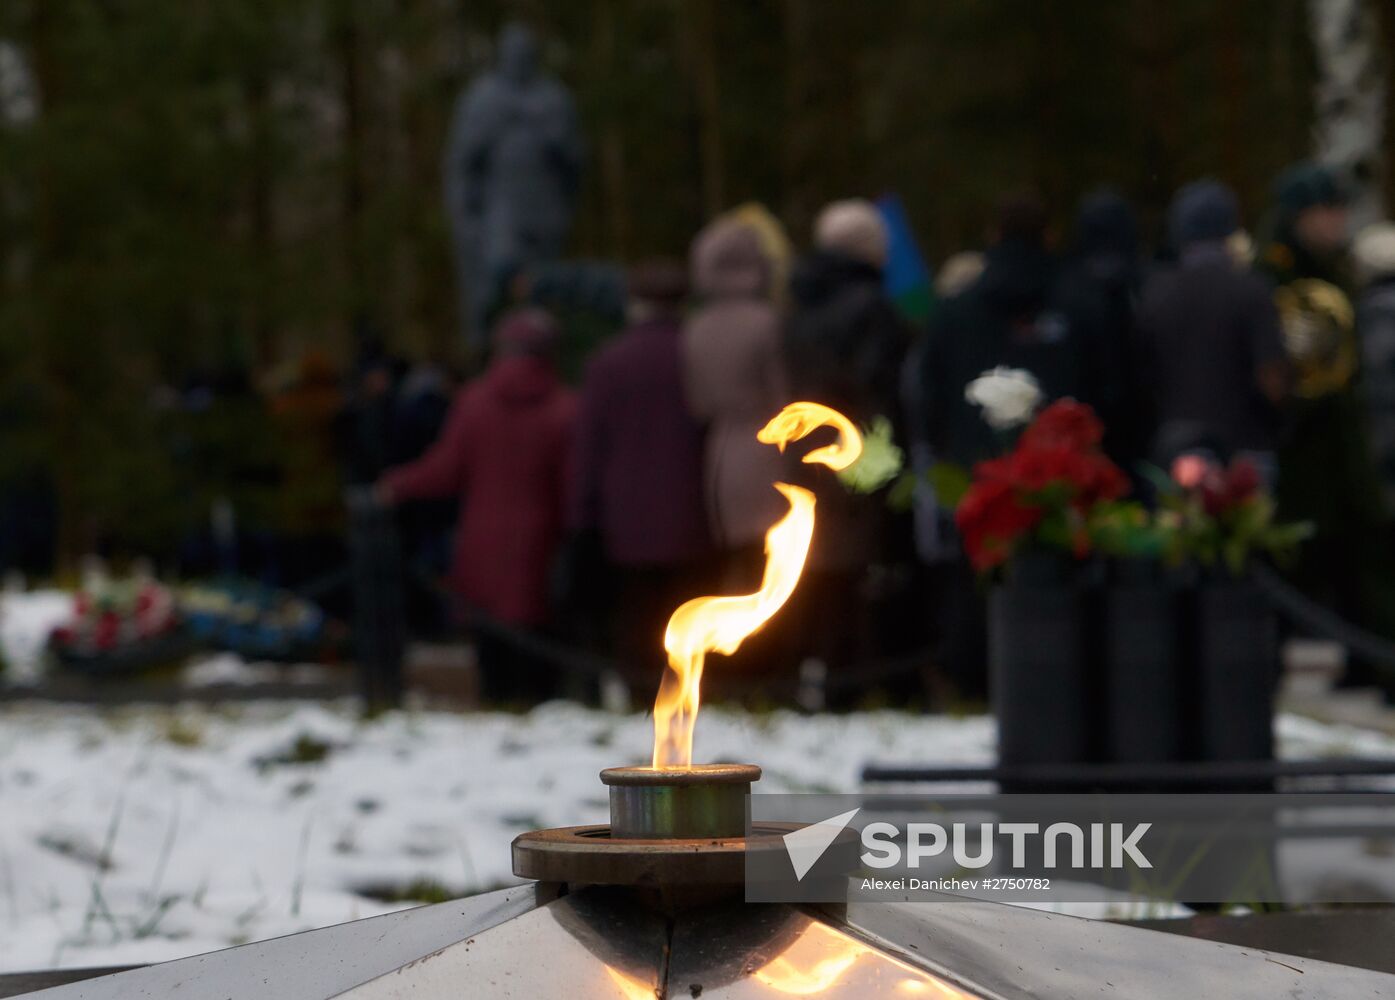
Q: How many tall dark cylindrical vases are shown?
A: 3